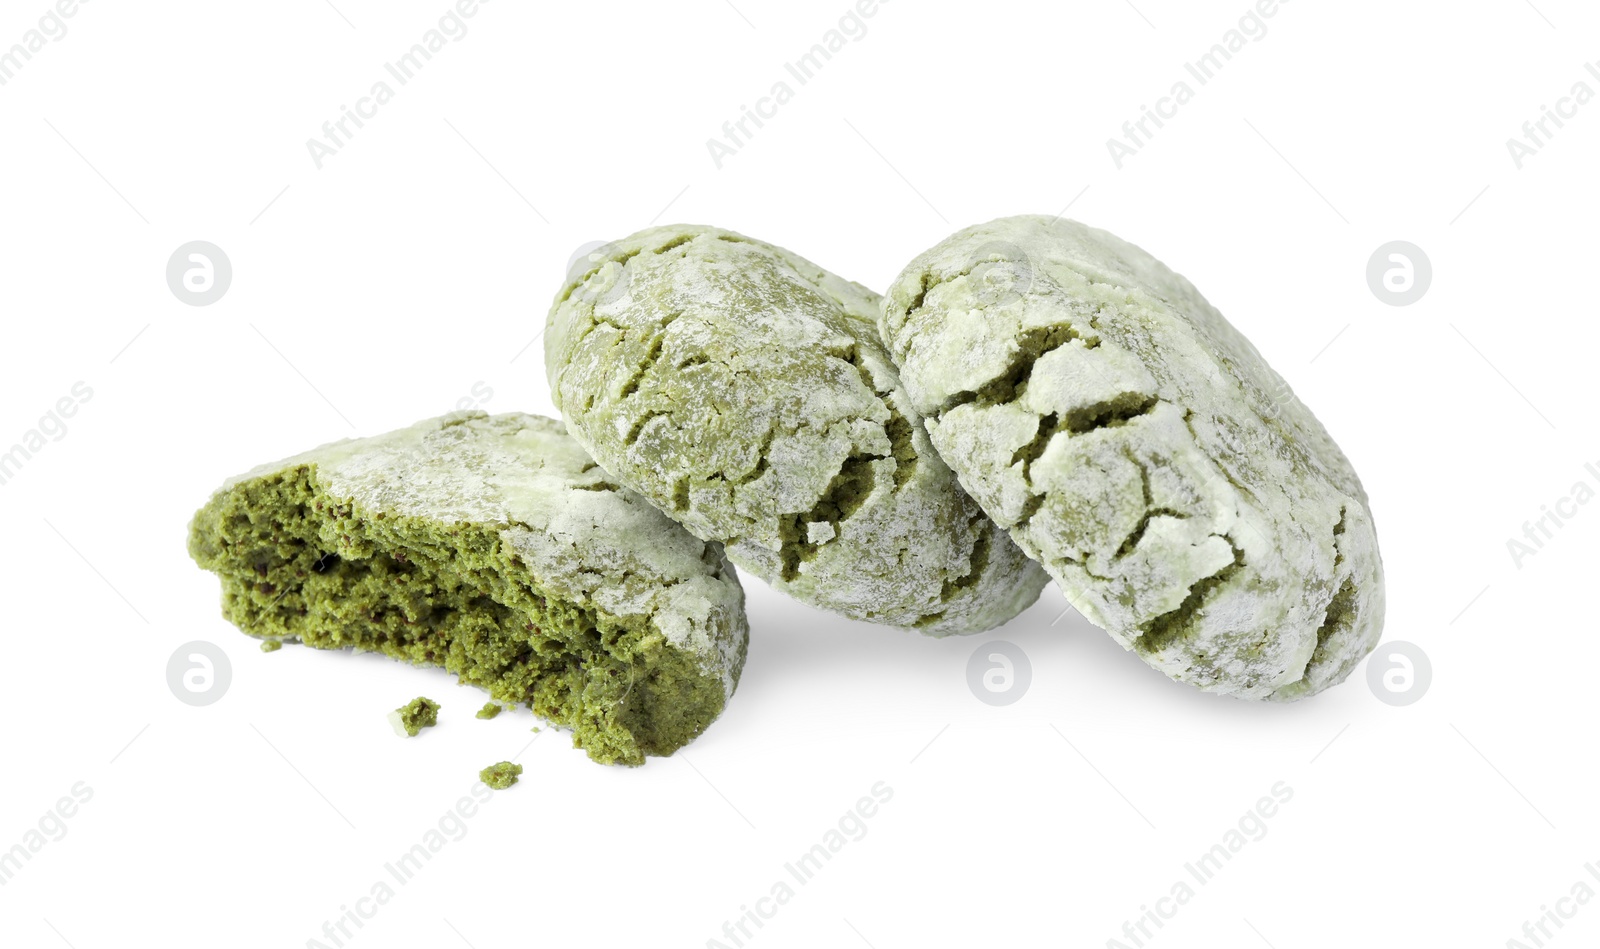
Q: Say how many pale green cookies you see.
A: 3